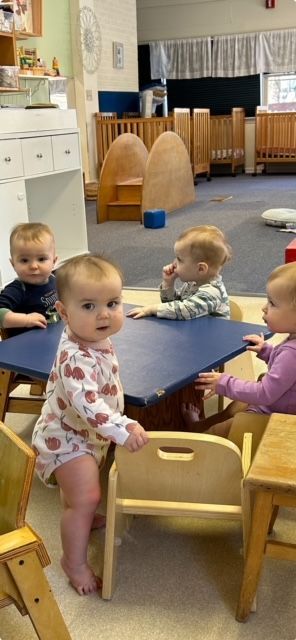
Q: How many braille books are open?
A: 0